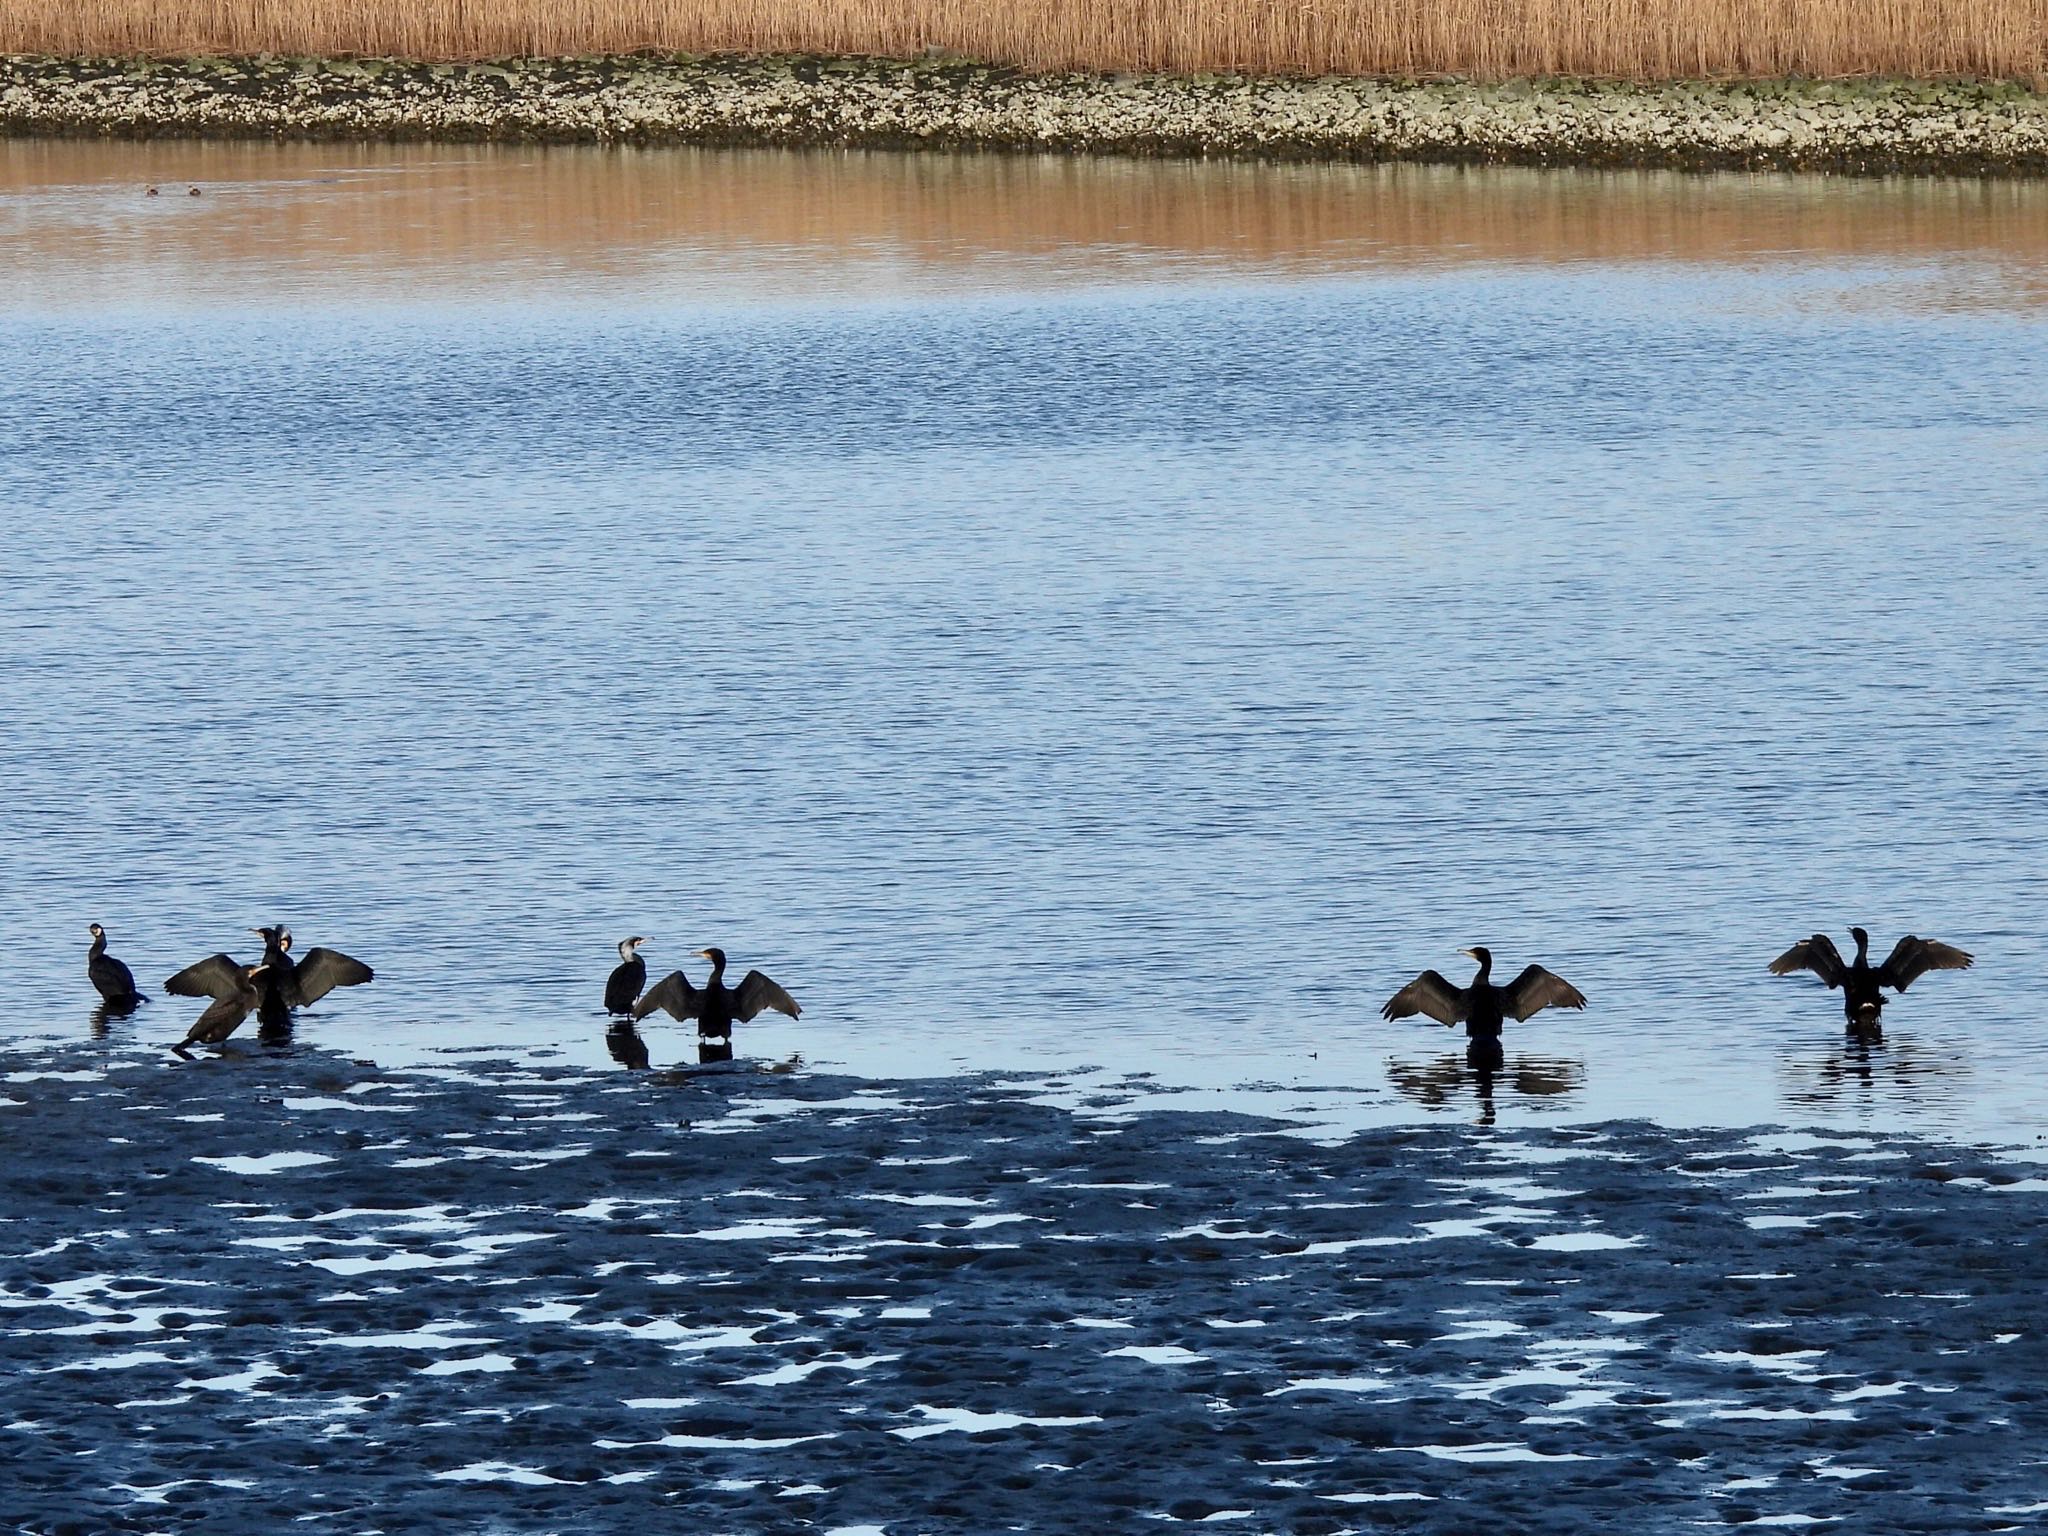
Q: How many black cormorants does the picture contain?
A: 8